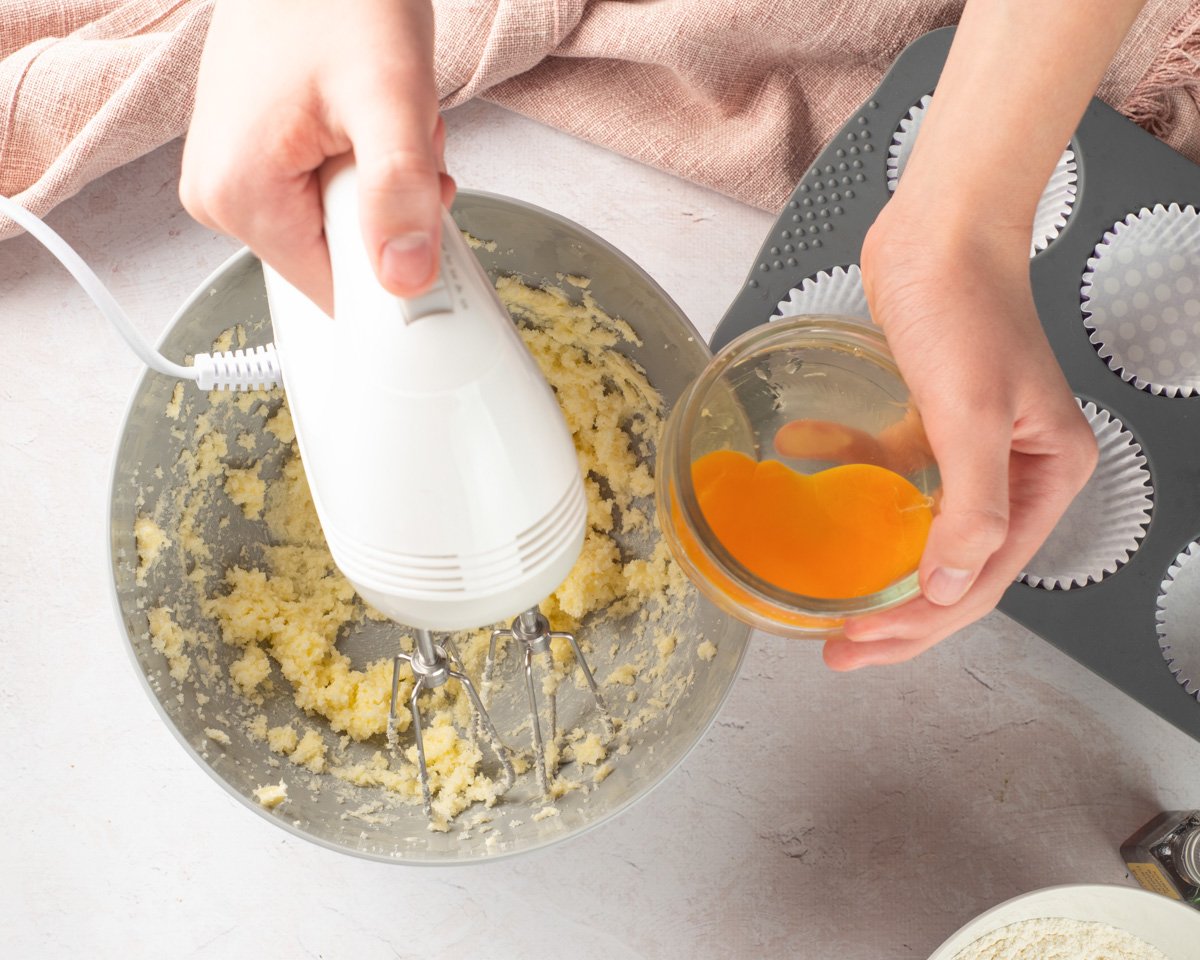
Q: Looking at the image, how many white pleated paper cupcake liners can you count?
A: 5